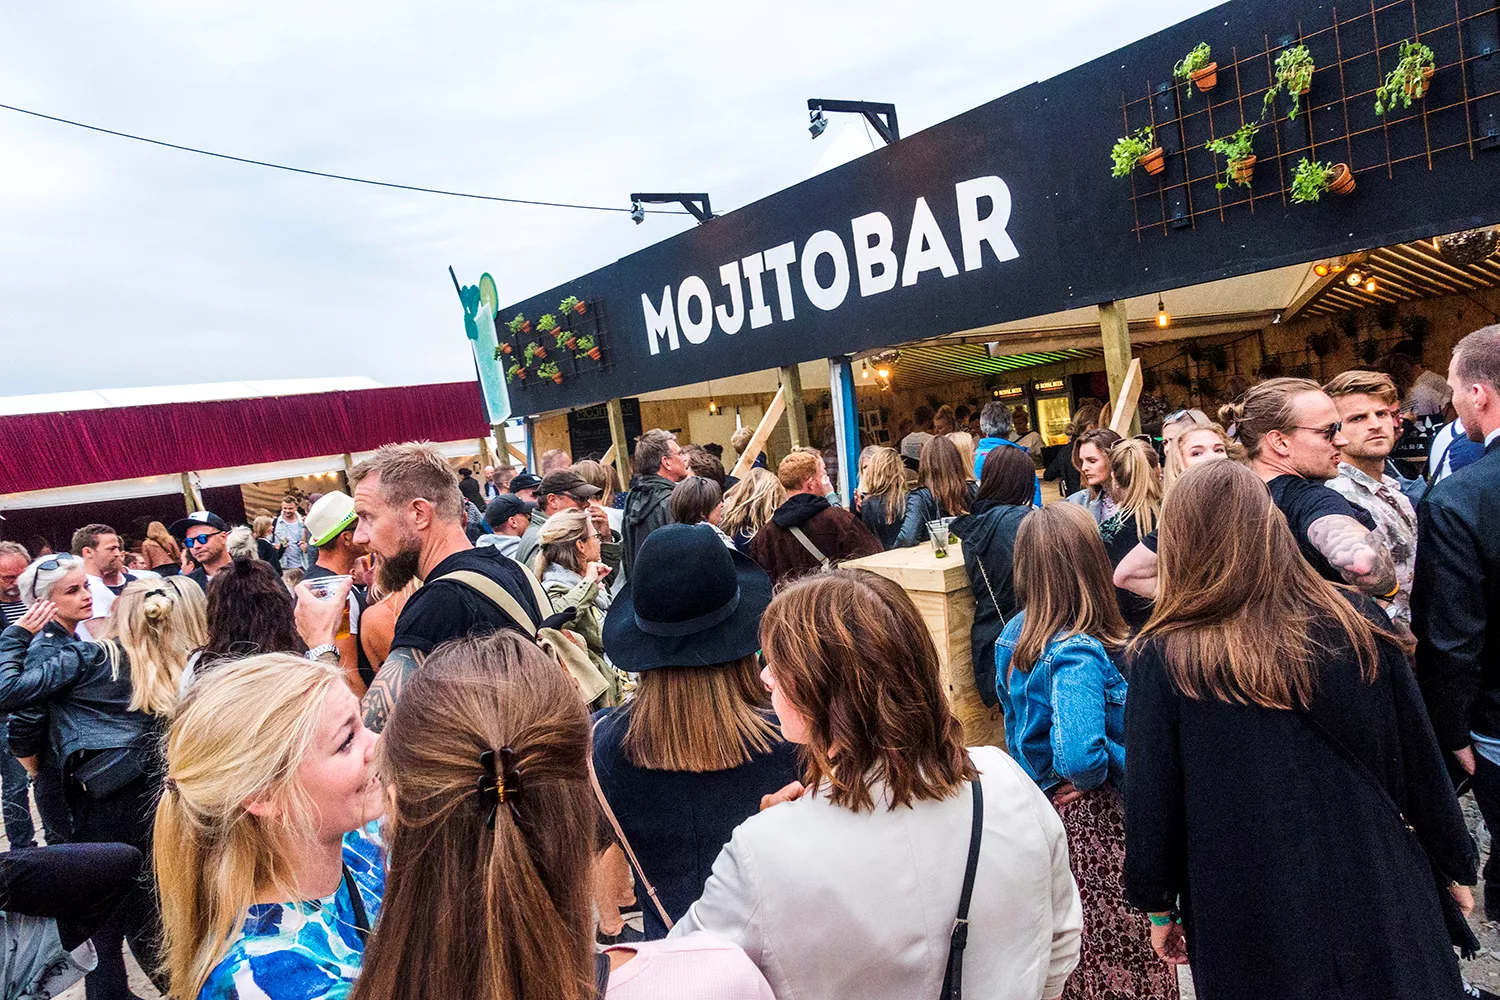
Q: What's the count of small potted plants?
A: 15